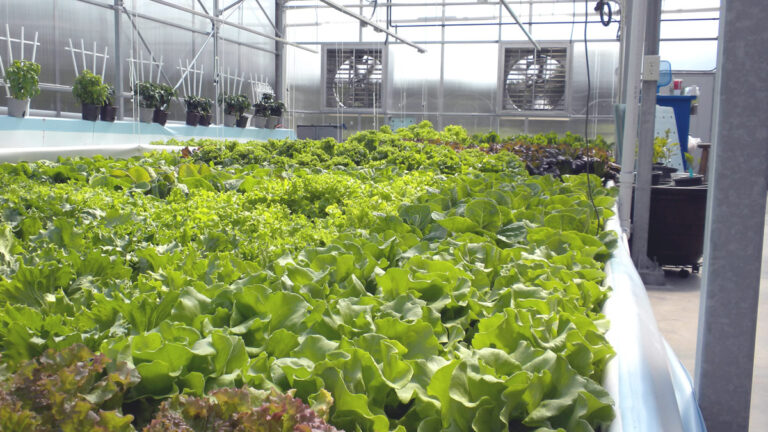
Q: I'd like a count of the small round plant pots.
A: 11